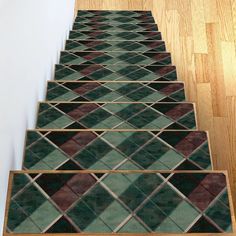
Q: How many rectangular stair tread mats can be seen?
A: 11